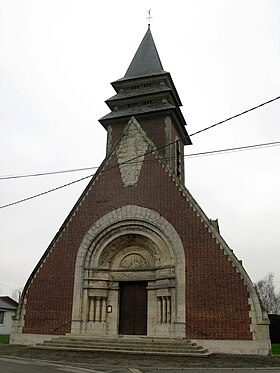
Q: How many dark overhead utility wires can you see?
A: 2